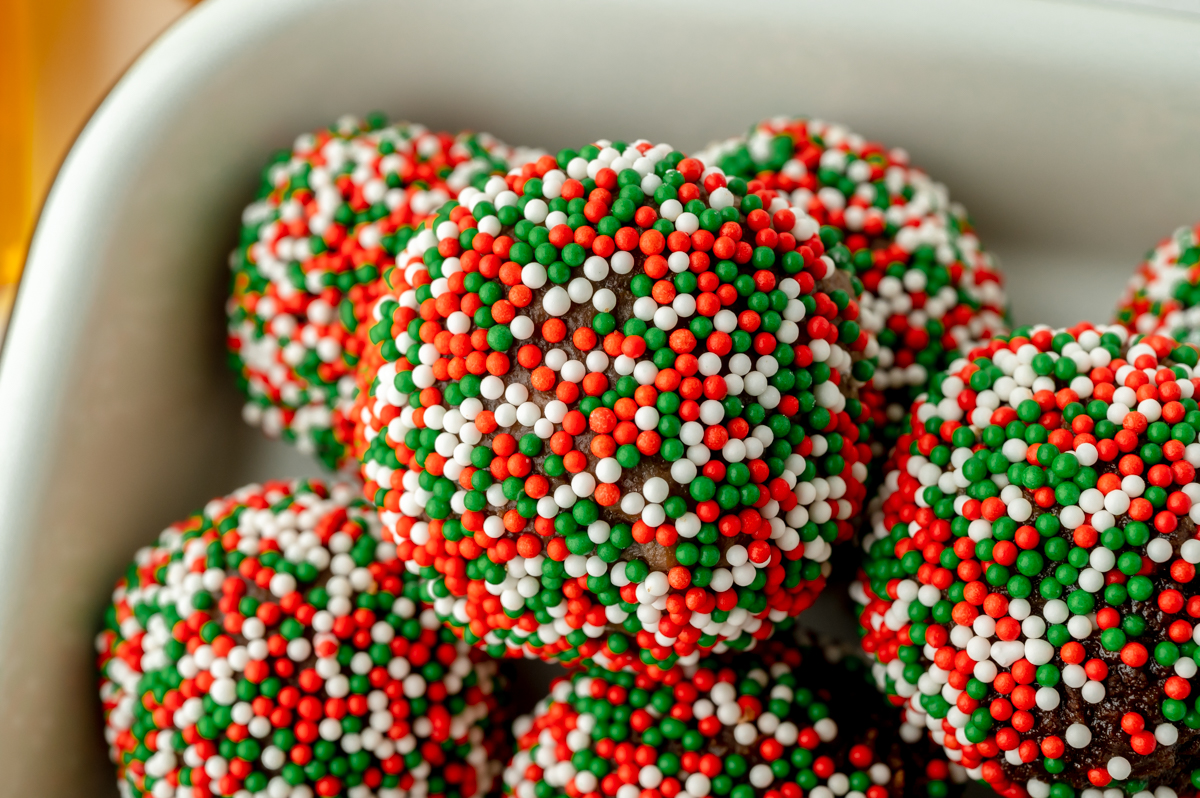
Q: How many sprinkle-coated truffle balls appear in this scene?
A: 7